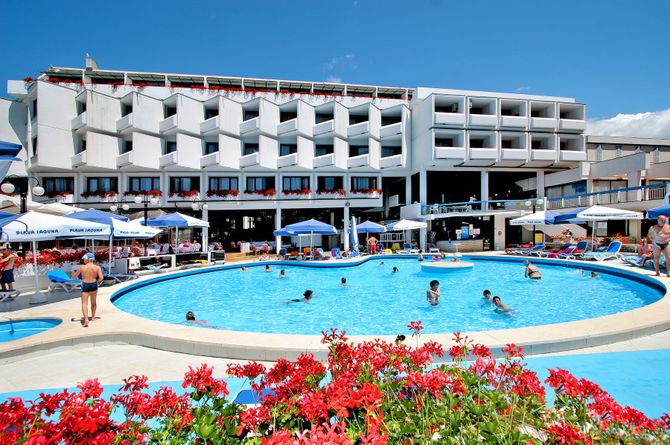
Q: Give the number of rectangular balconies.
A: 10